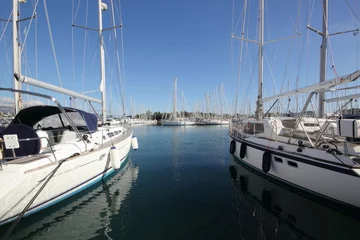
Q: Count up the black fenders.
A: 3